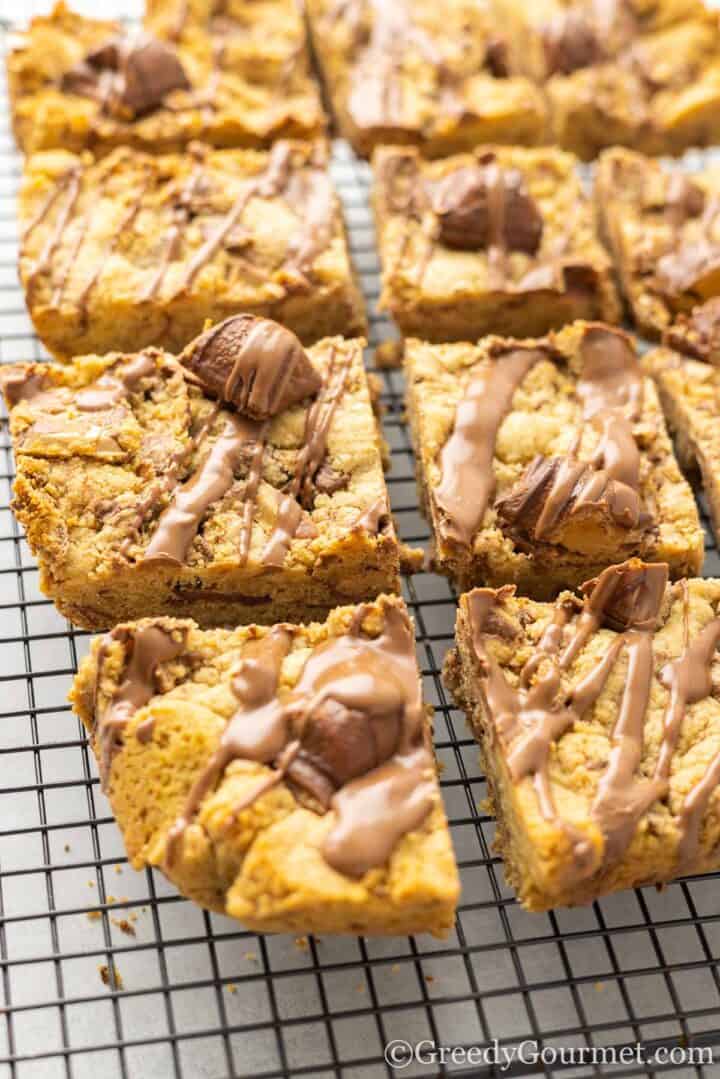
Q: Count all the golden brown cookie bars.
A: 11